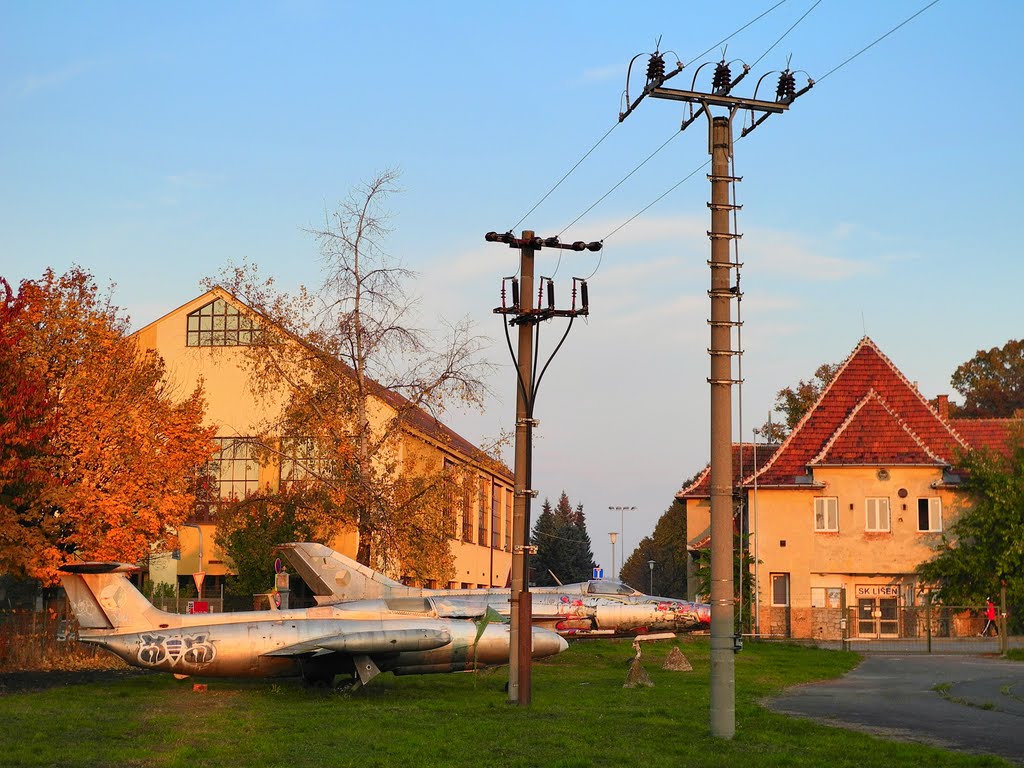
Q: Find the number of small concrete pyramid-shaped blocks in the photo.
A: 2